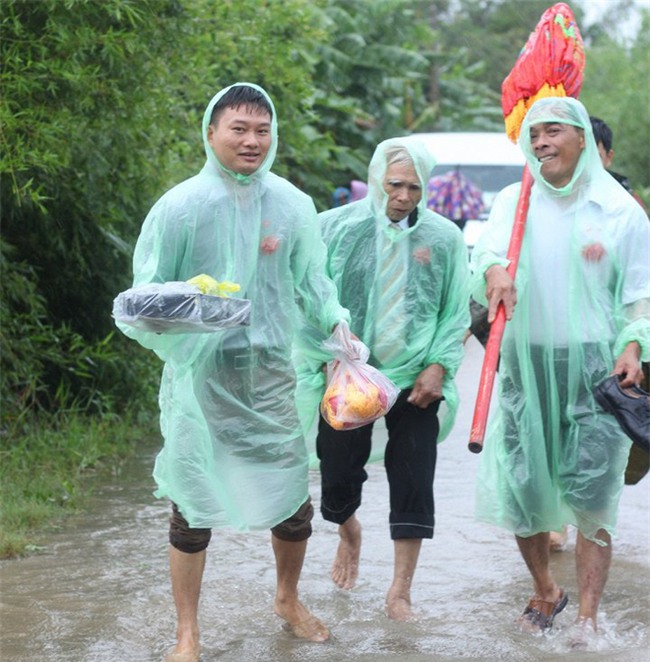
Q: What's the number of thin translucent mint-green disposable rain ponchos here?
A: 3